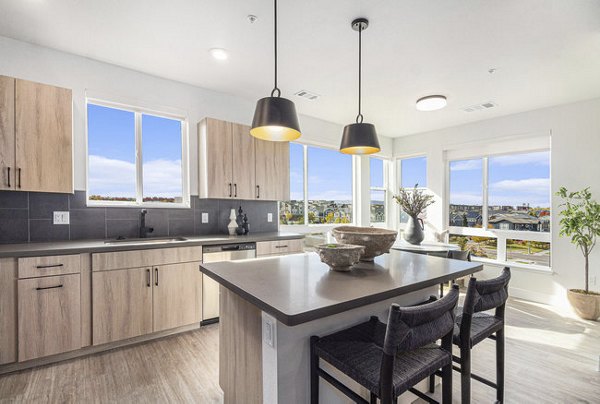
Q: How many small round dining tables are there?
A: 1